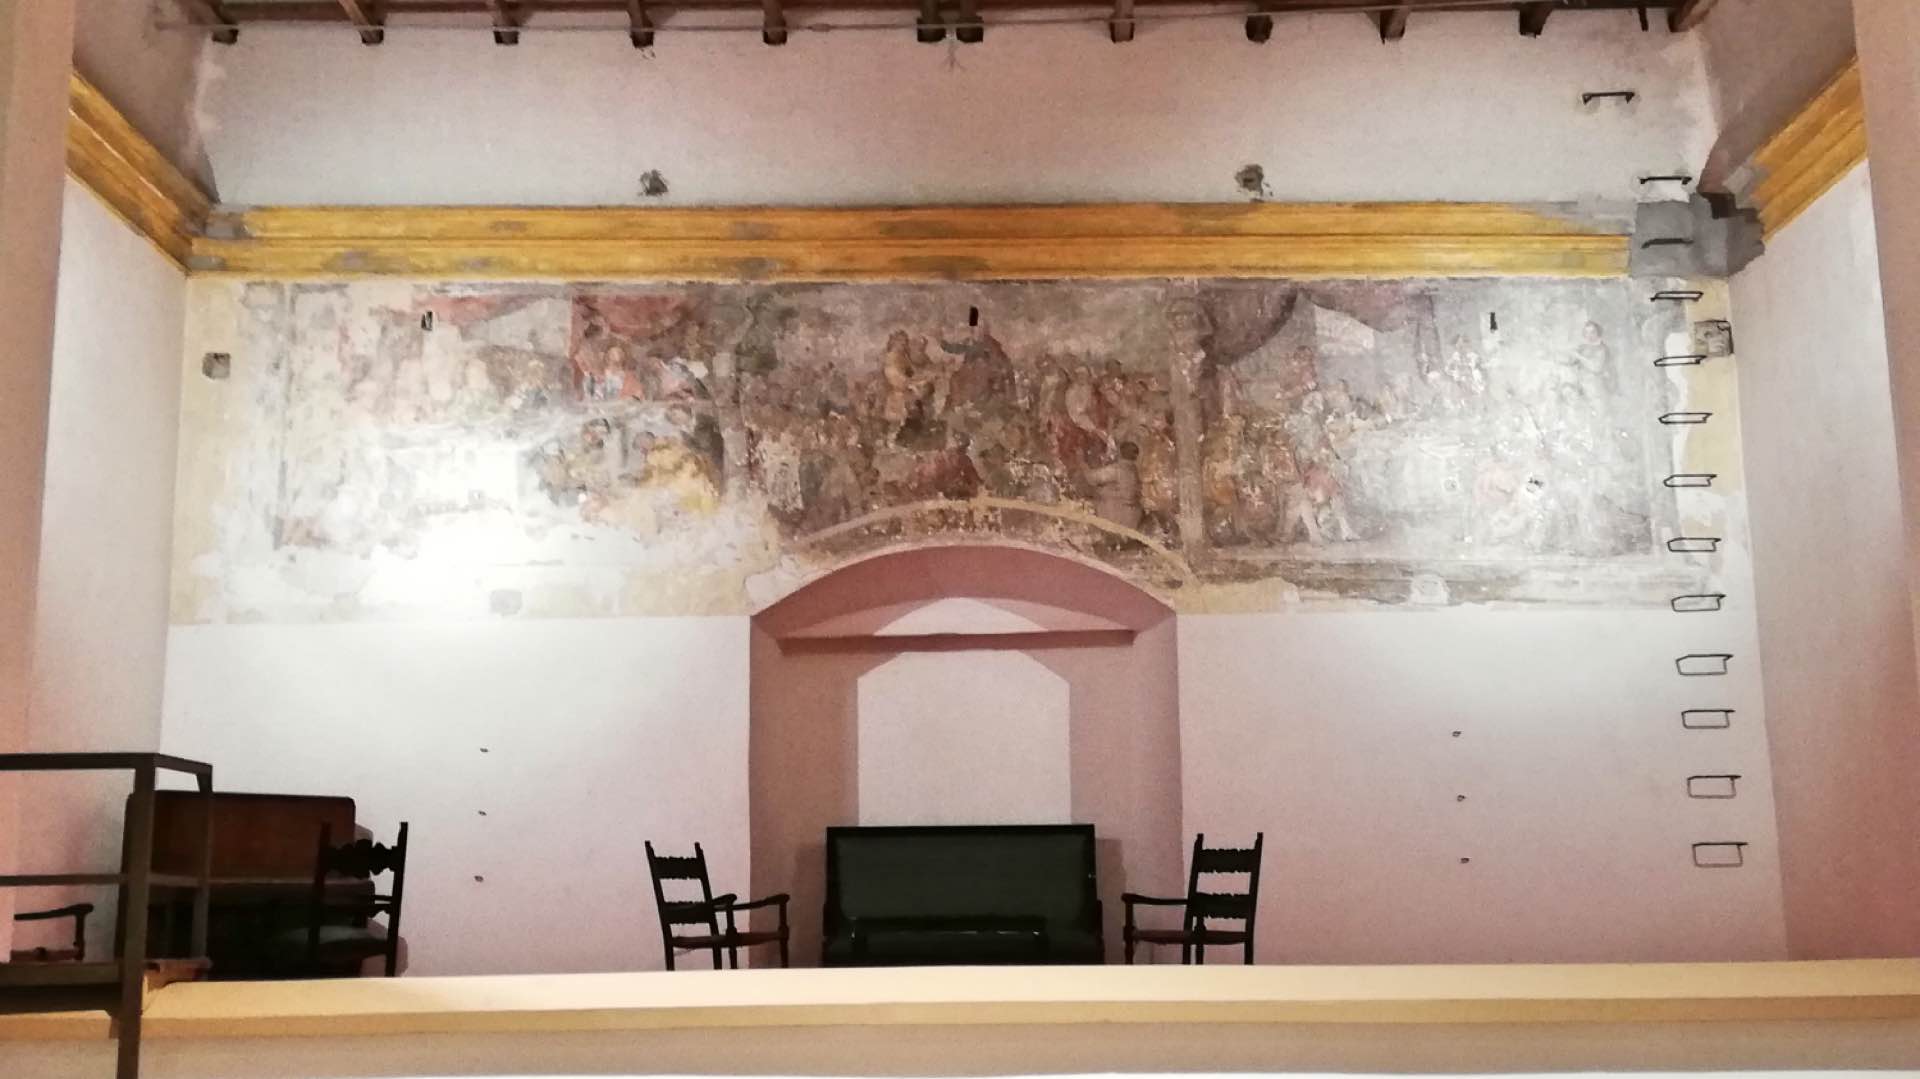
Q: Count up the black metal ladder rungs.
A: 13